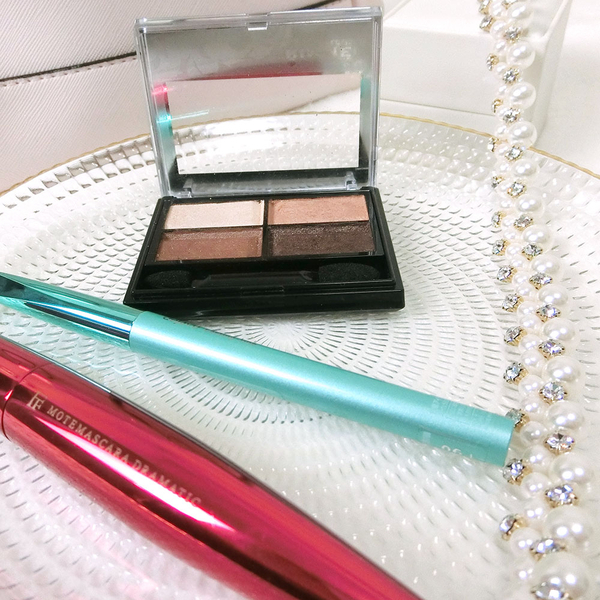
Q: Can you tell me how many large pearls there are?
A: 15